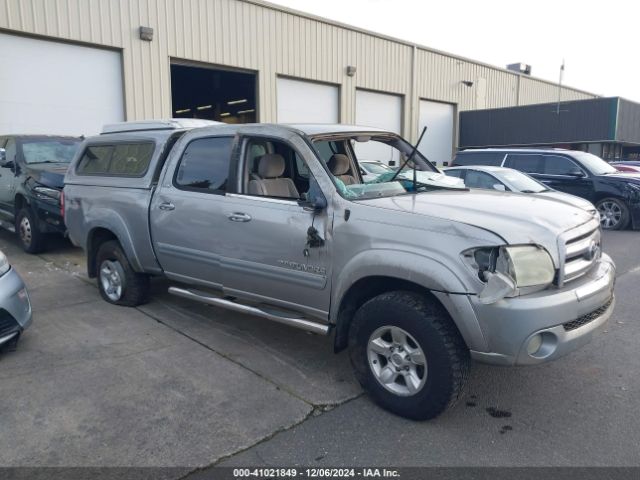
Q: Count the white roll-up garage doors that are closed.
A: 4